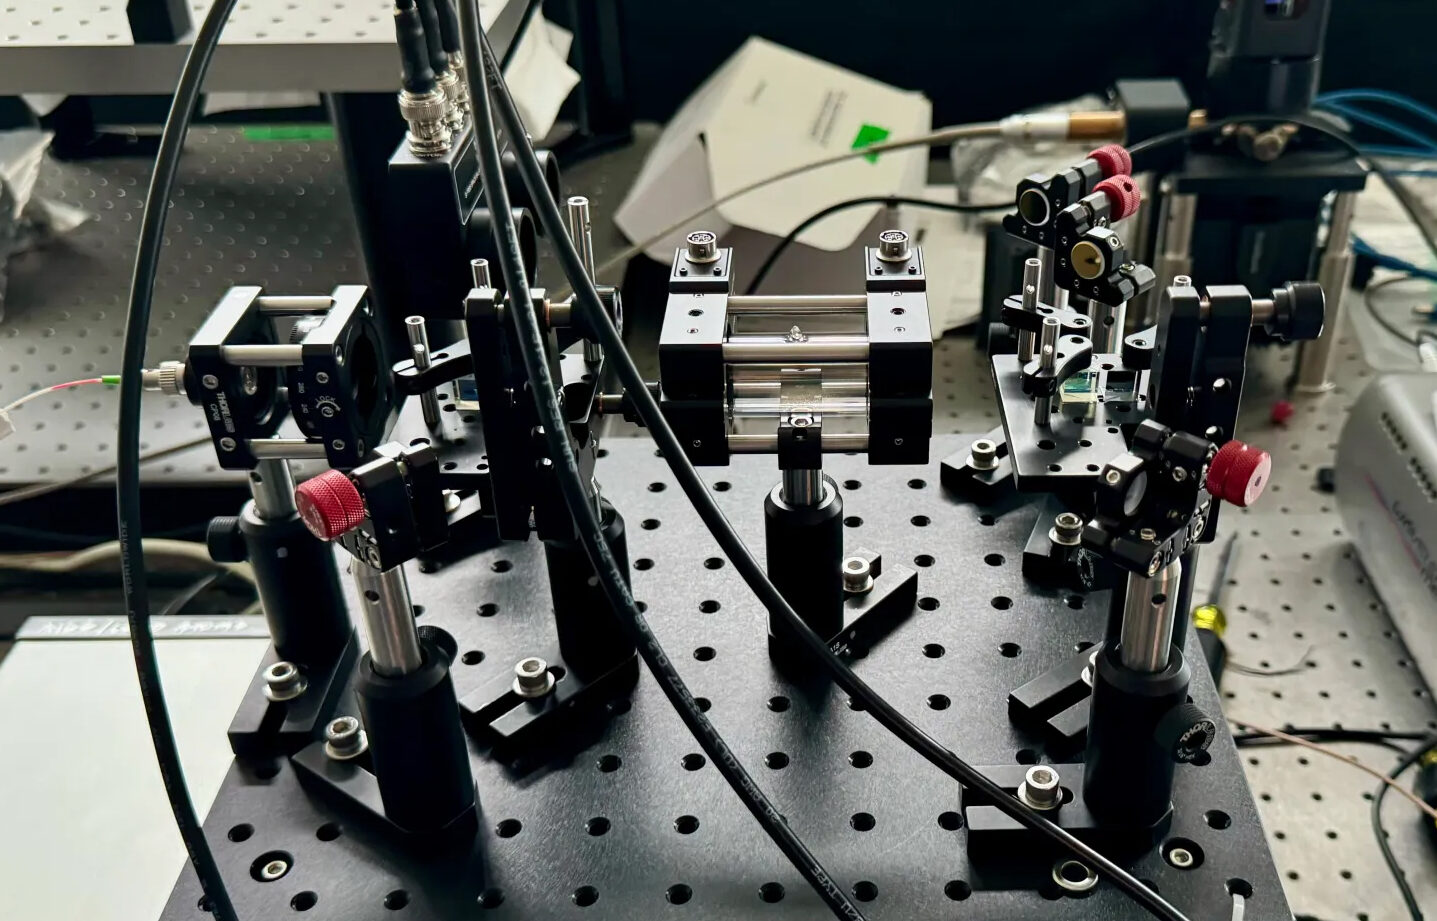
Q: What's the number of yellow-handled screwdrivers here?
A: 1